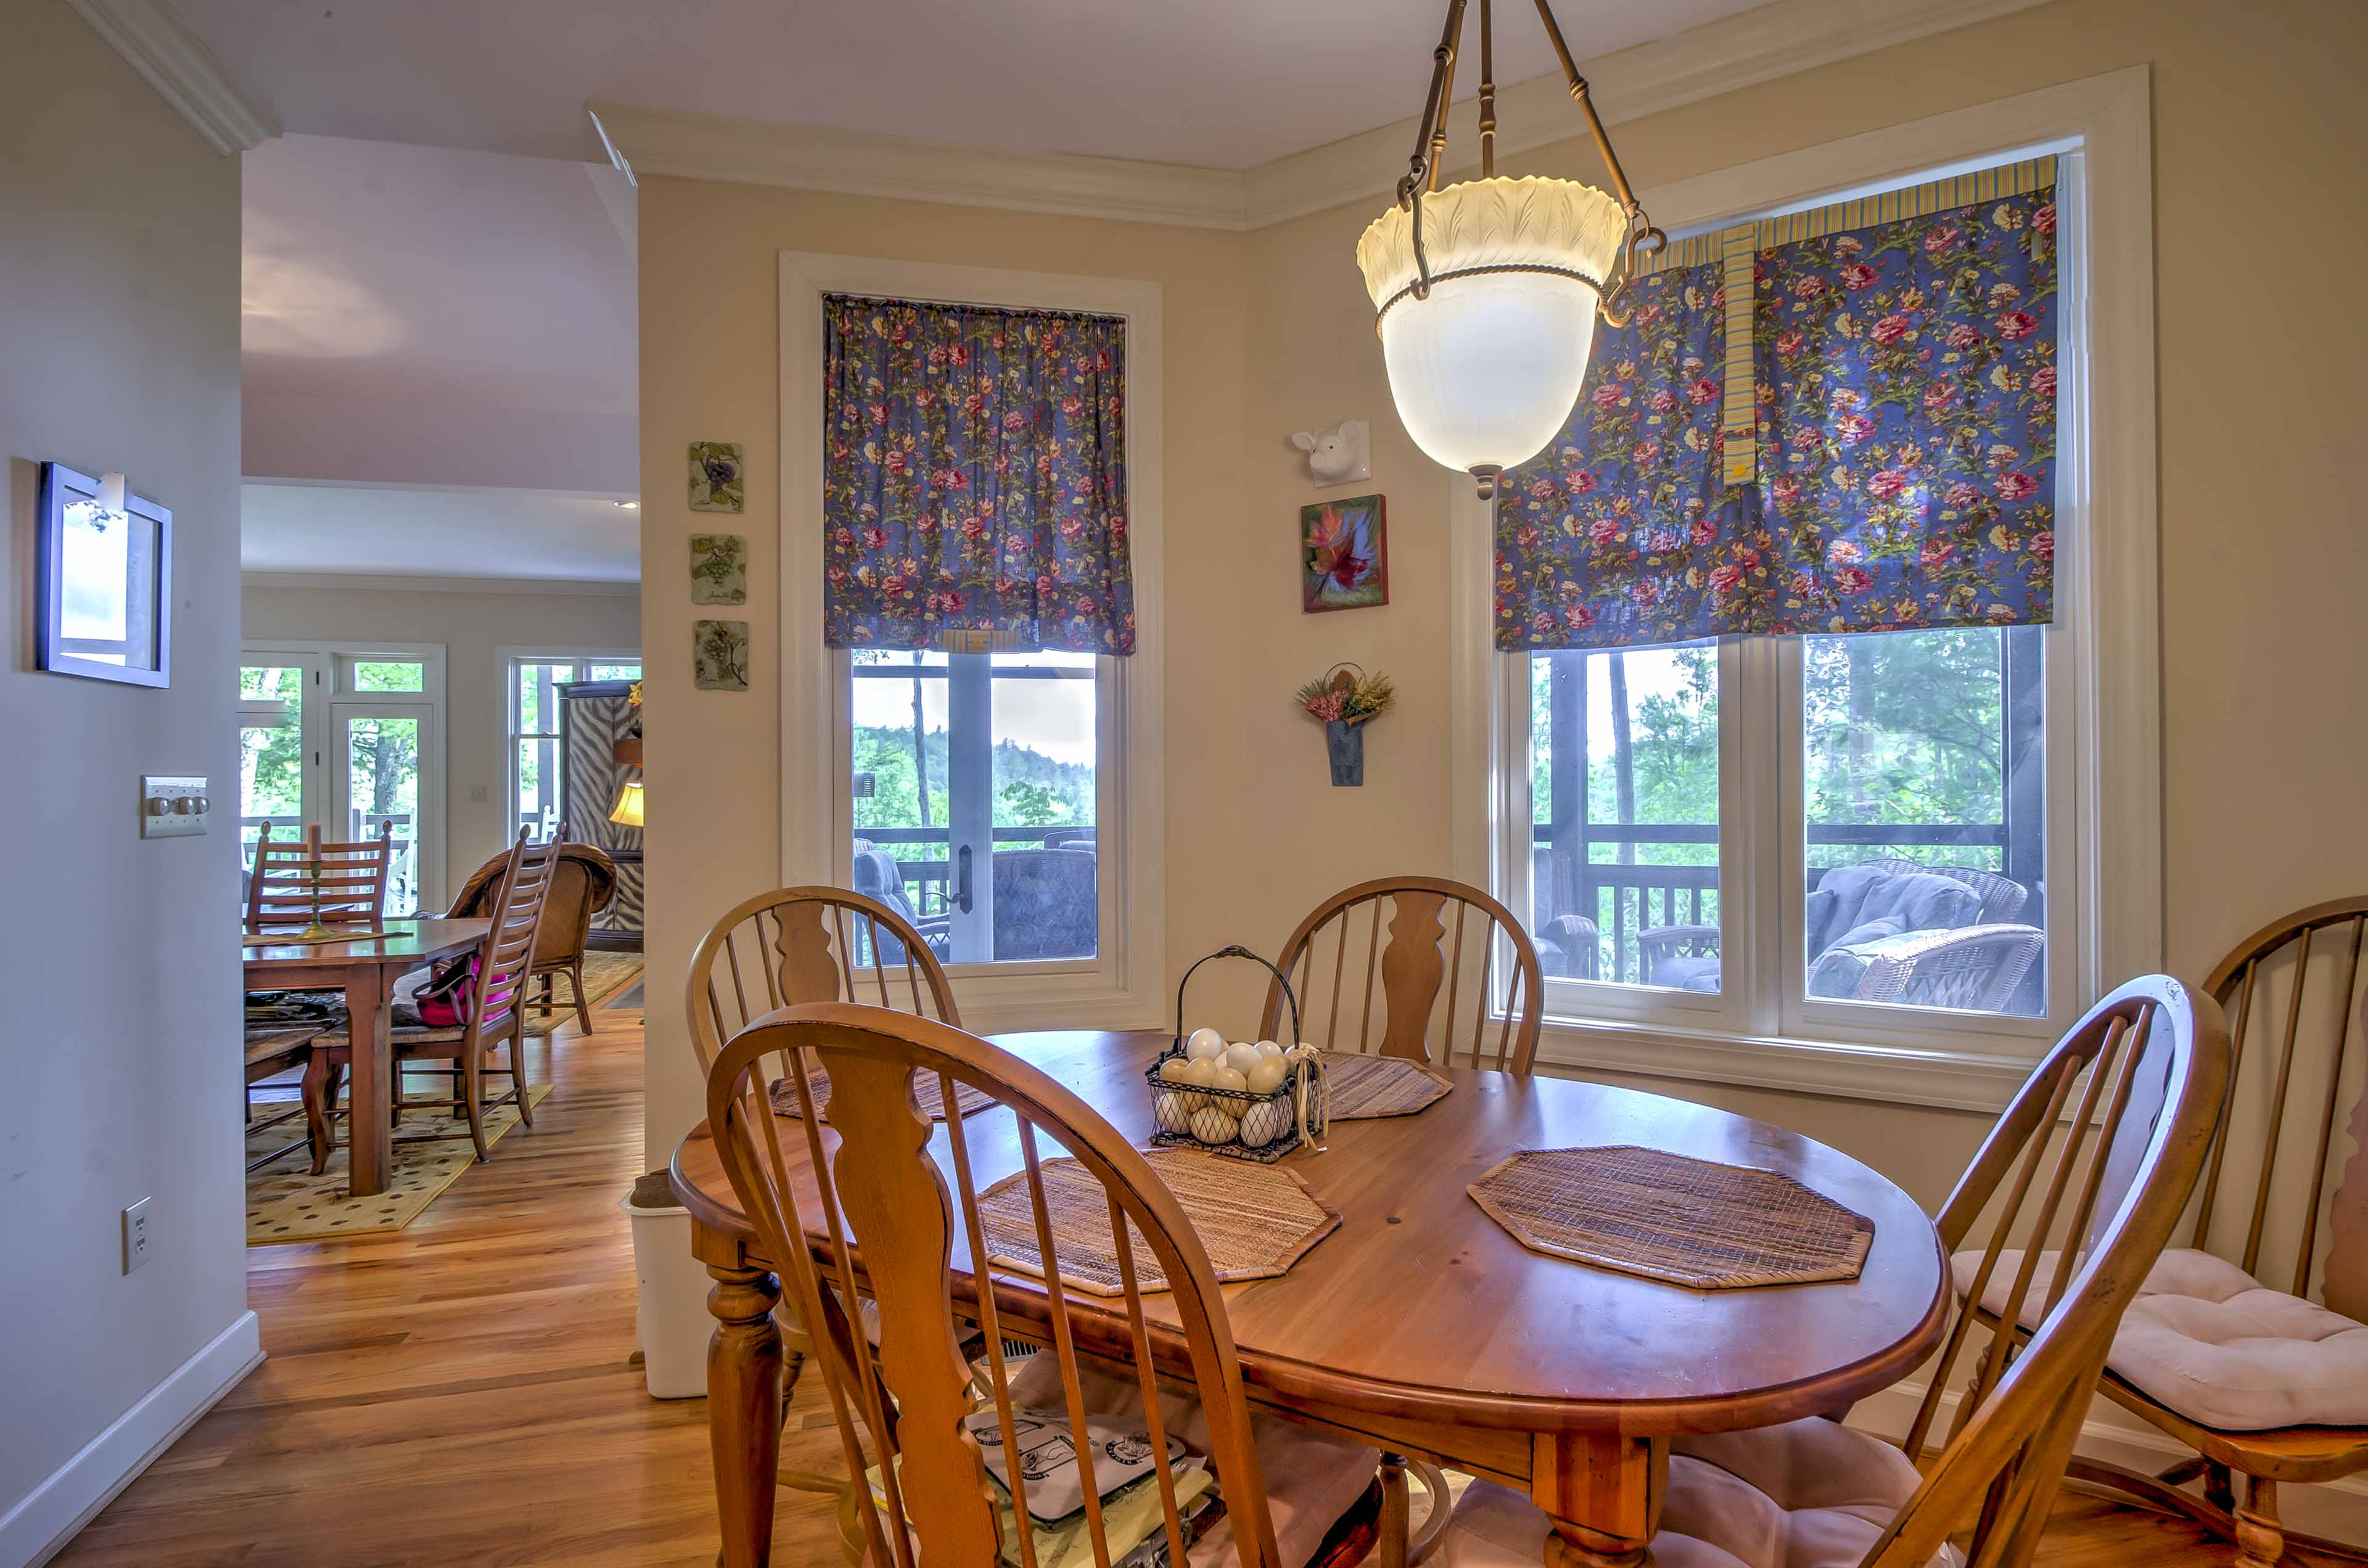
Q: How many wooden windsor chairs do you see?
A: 5